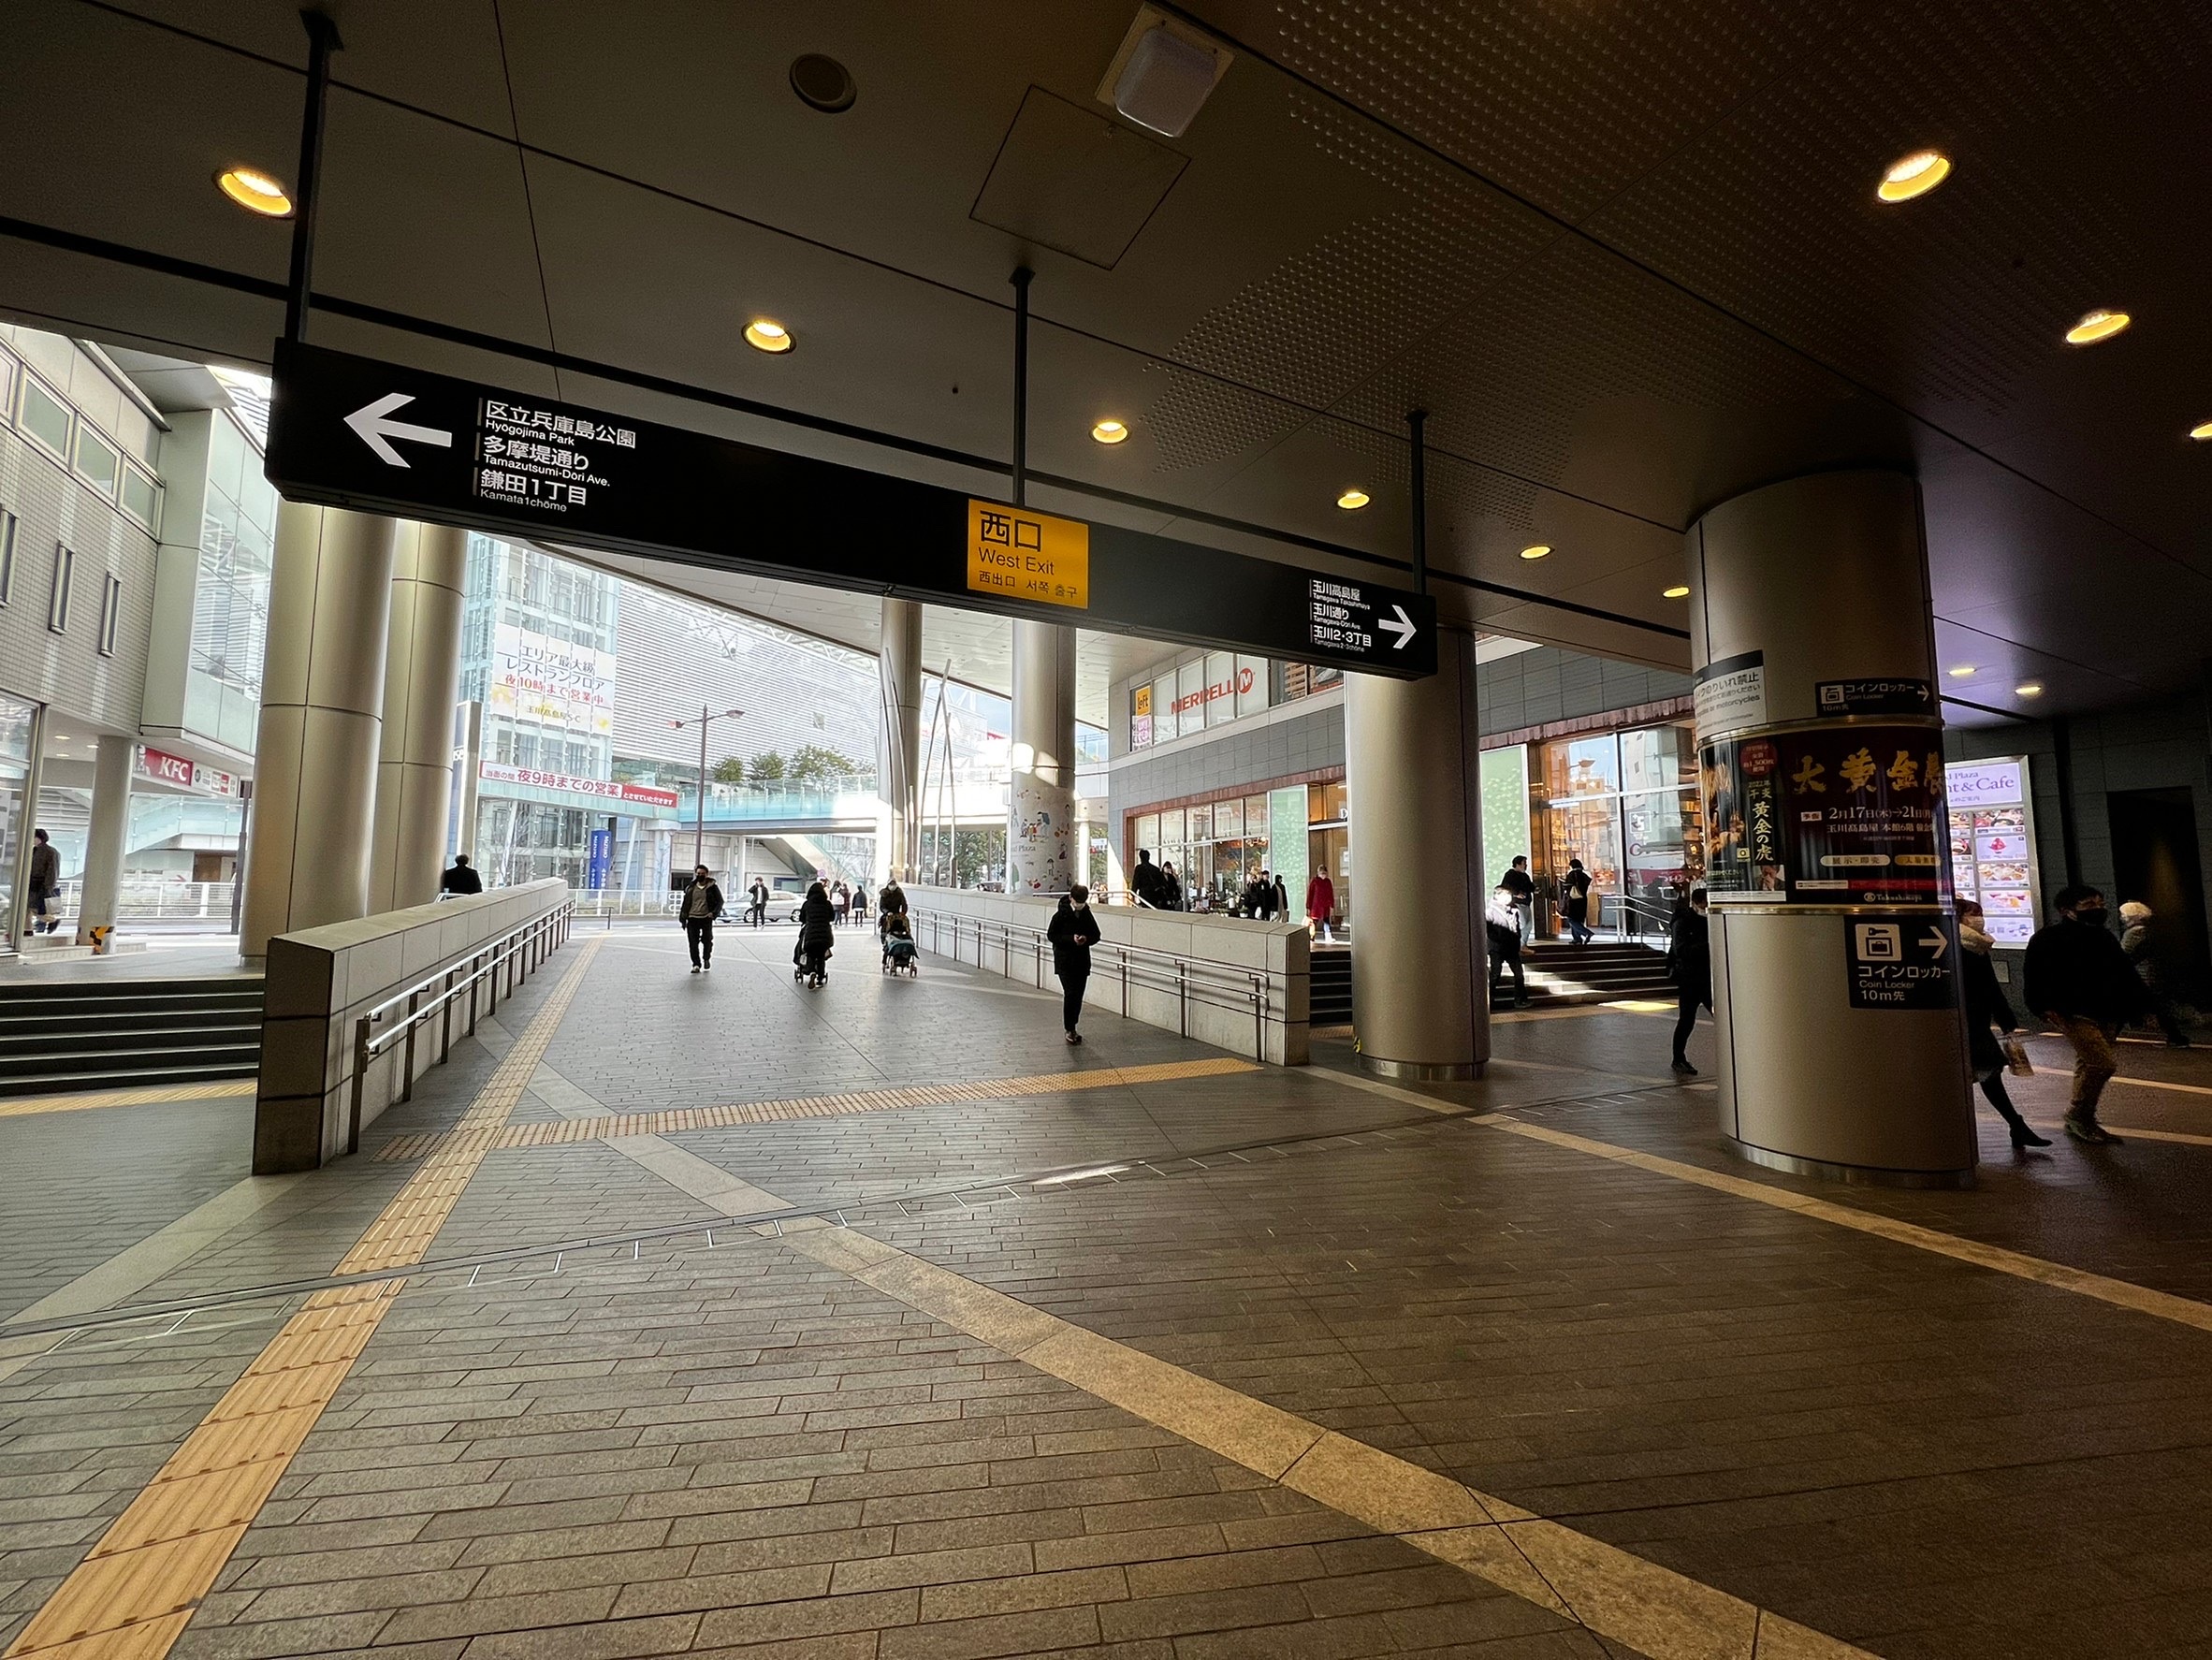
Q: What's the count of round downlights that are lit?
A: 11